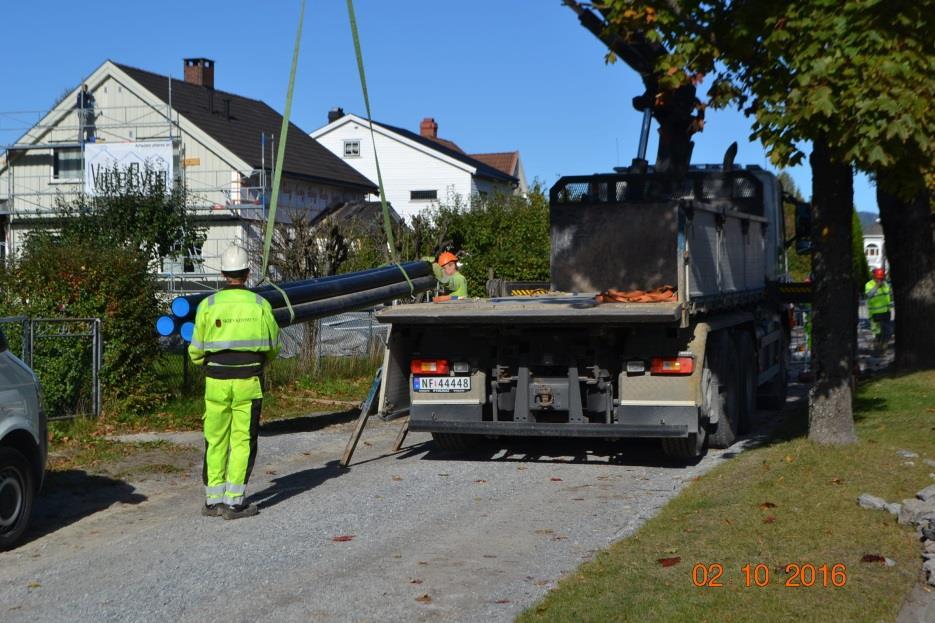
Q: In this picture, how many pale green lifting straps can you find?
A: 2